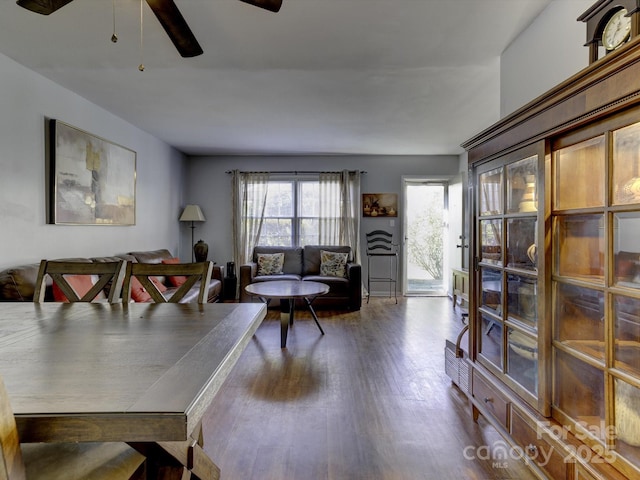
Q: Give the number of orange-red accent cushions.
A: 3